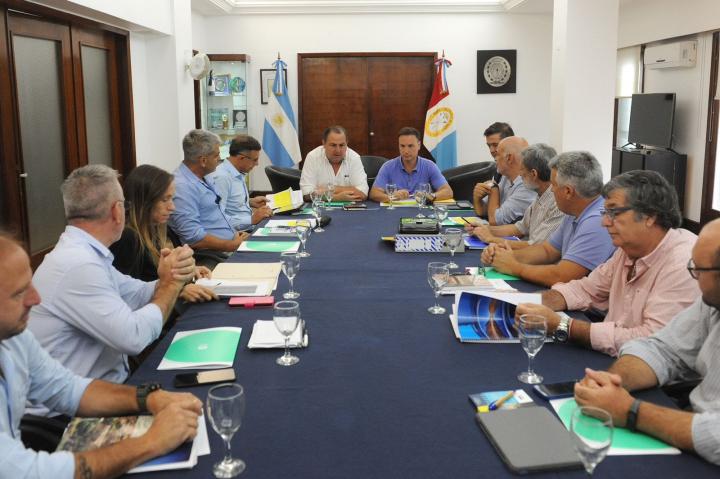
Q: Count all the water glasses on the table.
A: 15